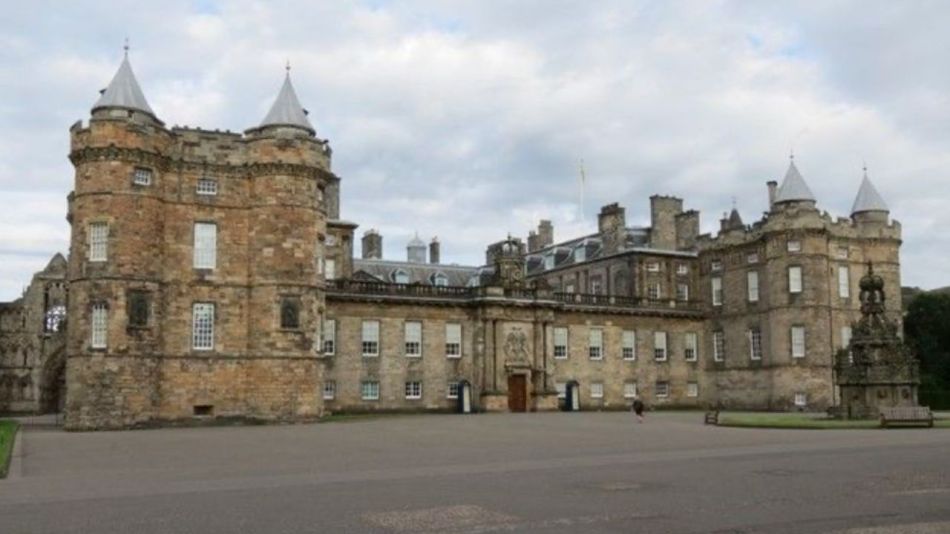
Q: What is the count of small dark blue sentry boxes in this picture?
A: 2